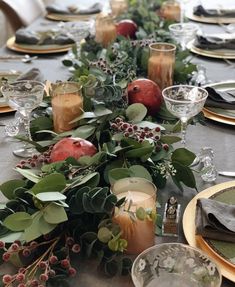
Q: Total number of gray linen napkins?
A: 7